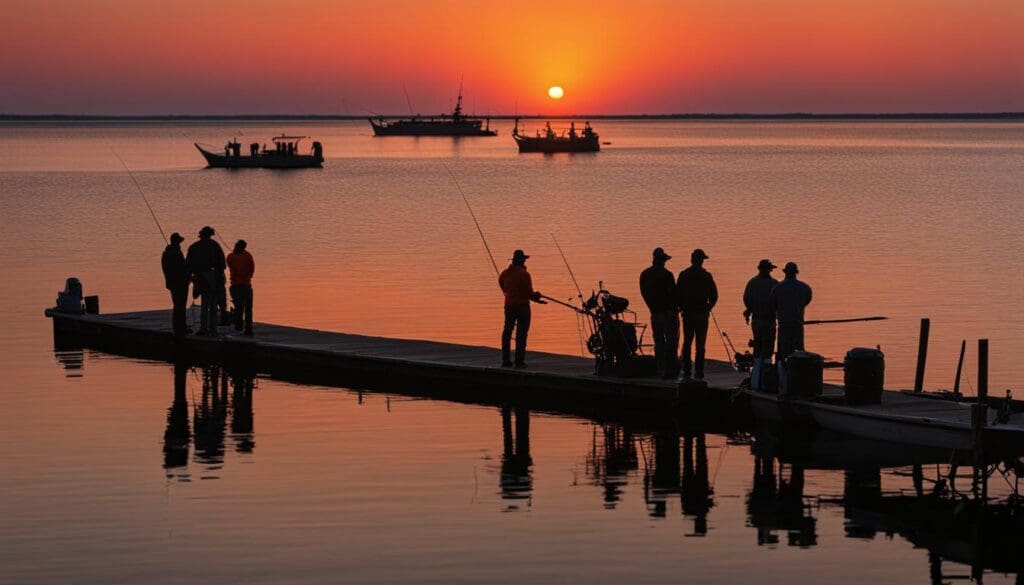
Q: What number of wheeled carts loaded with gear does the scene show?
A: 1